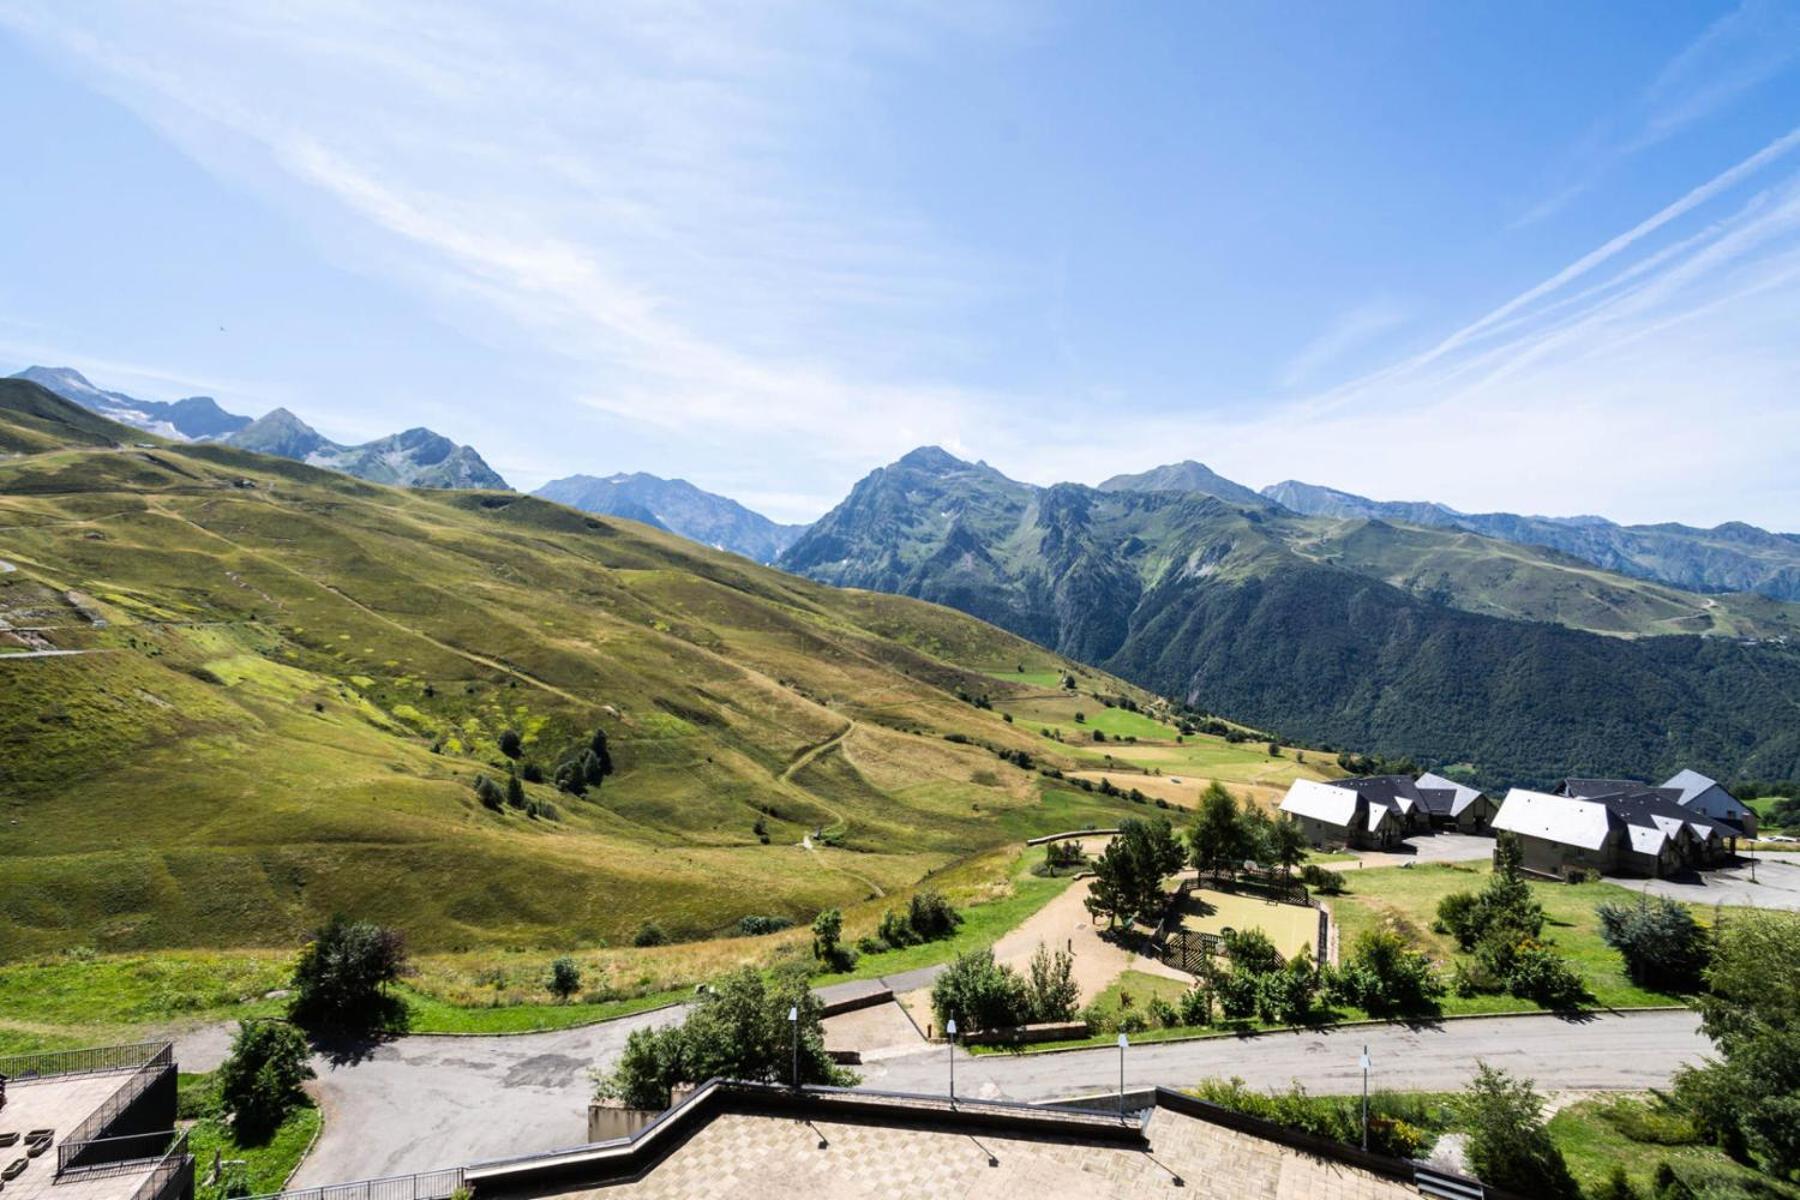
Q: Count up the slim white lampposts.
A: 4